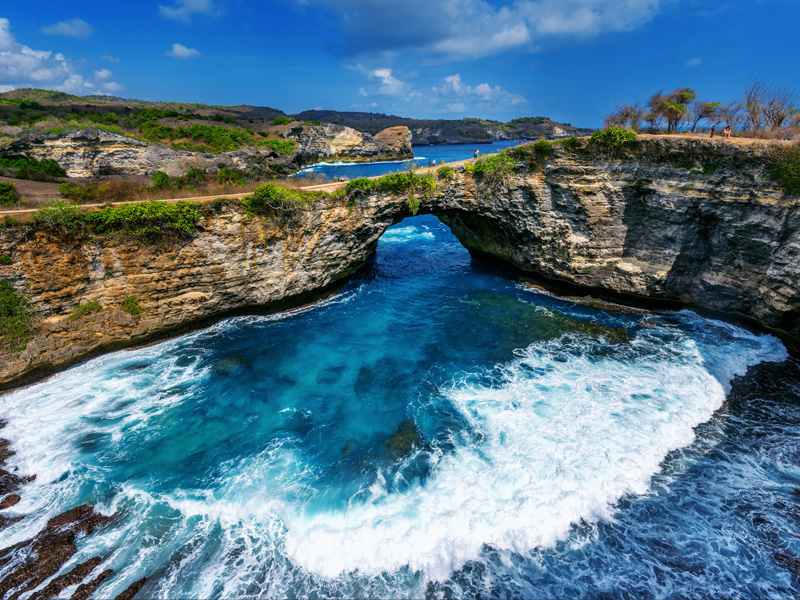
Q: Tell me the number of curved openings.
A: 1